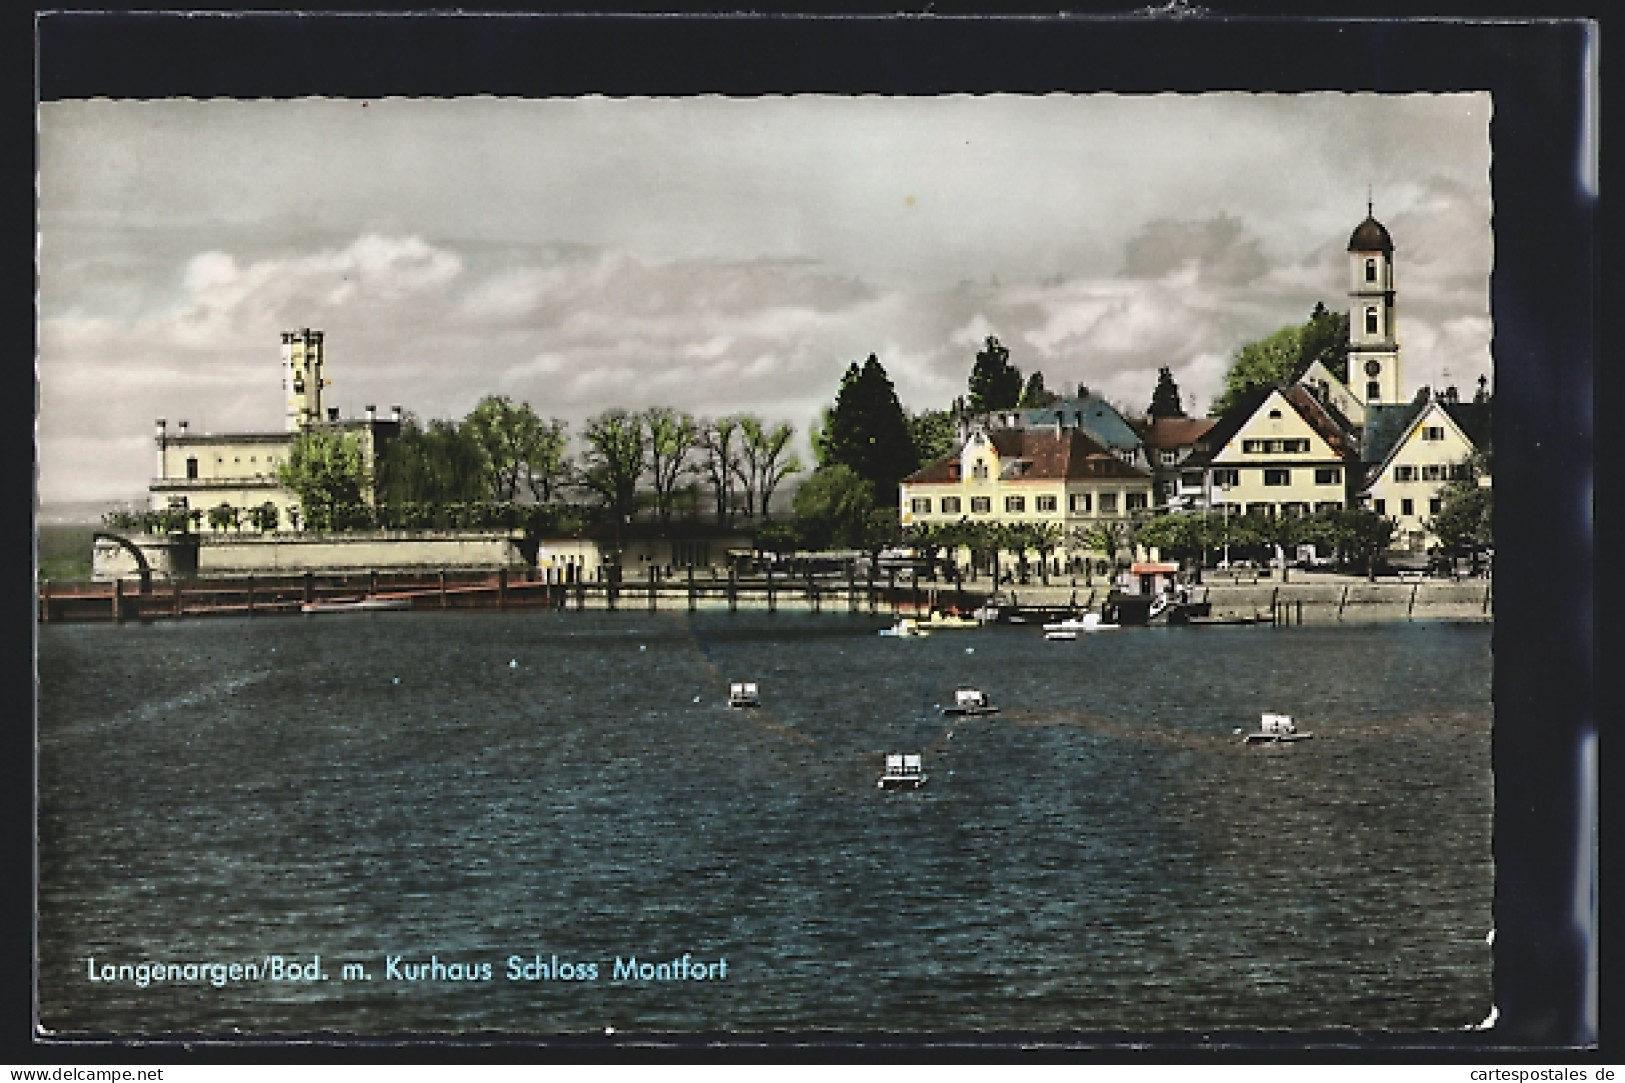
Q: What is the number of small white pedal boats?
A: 4